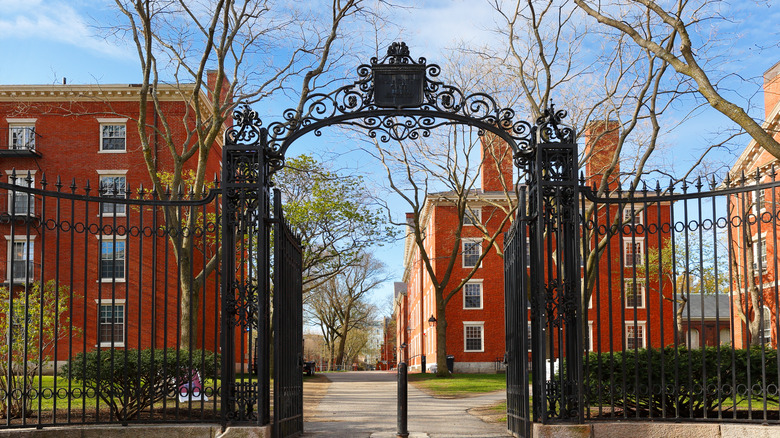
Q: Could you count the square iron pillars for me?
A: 2